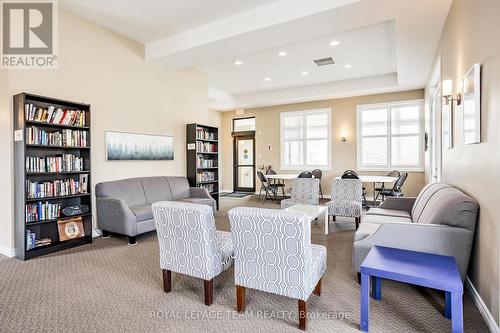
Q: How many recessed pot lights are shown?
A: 6